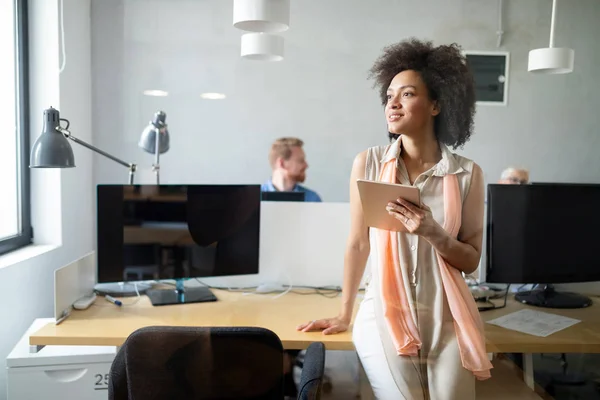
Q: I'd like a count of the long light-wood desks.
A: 1